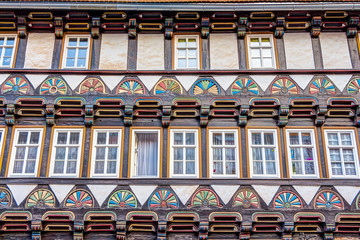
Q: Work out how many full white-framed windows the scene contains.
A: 12